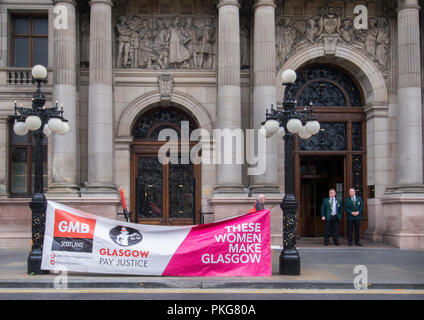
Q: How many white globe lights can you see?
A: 13